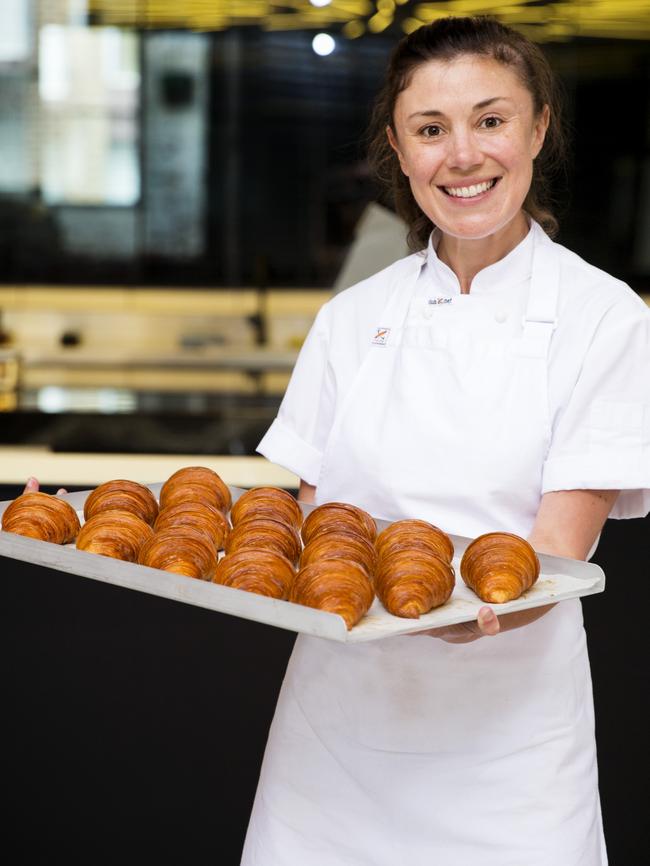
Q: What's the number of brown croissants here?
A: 15